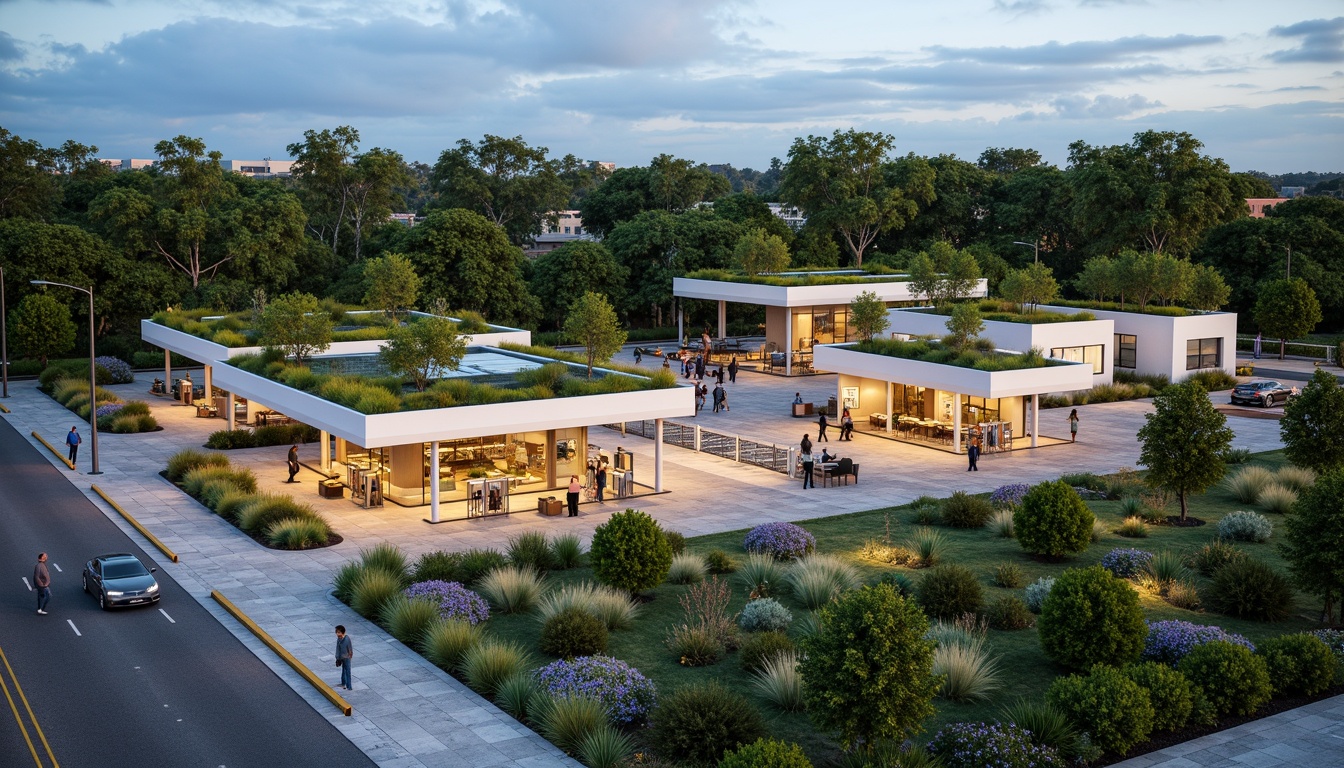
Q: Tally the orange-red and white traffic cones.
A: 0